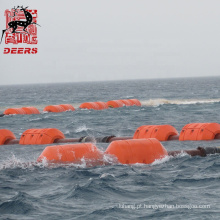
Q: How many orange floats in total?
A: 15